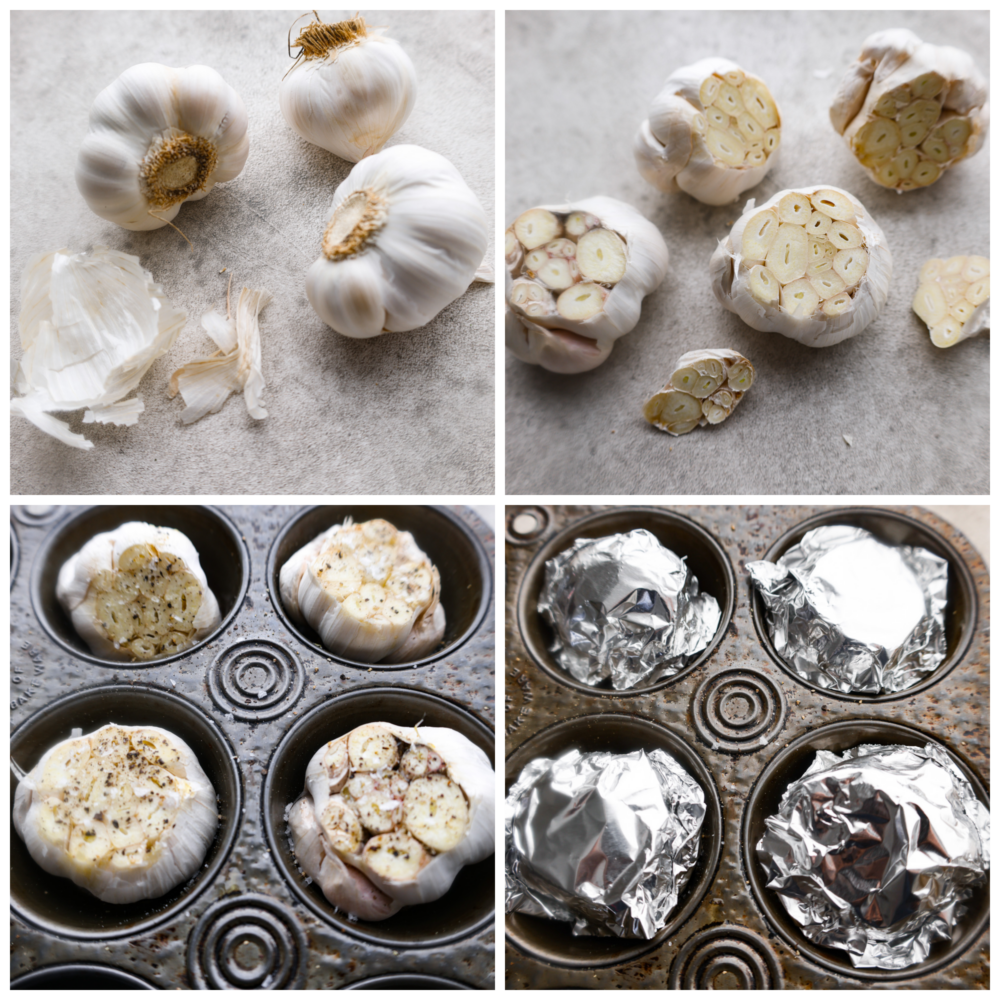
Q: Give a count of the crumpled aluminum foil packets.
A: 4